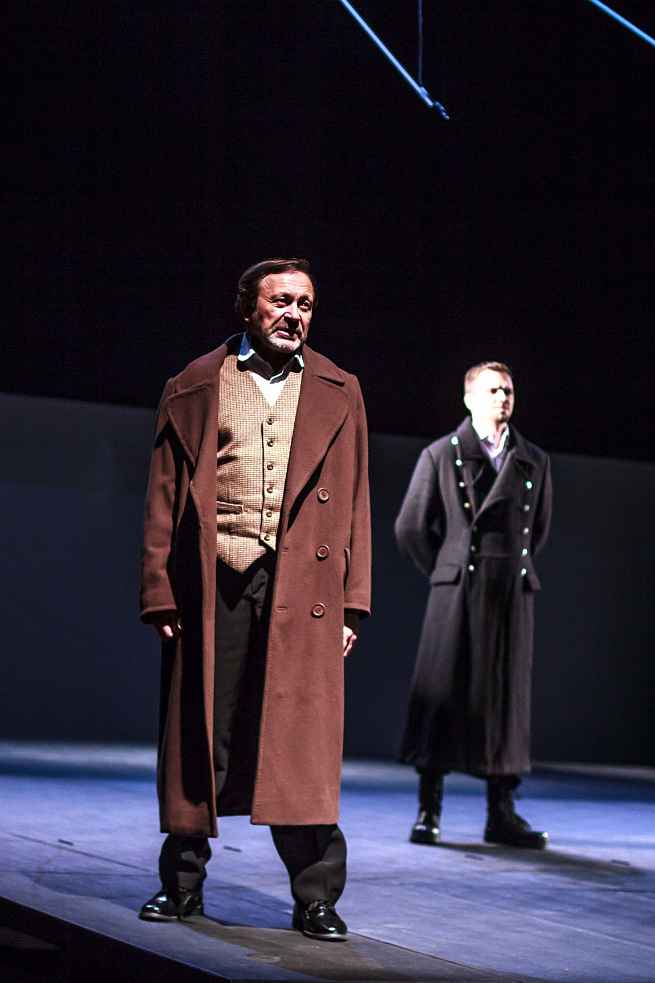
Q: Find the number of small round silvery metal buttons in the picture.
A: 12